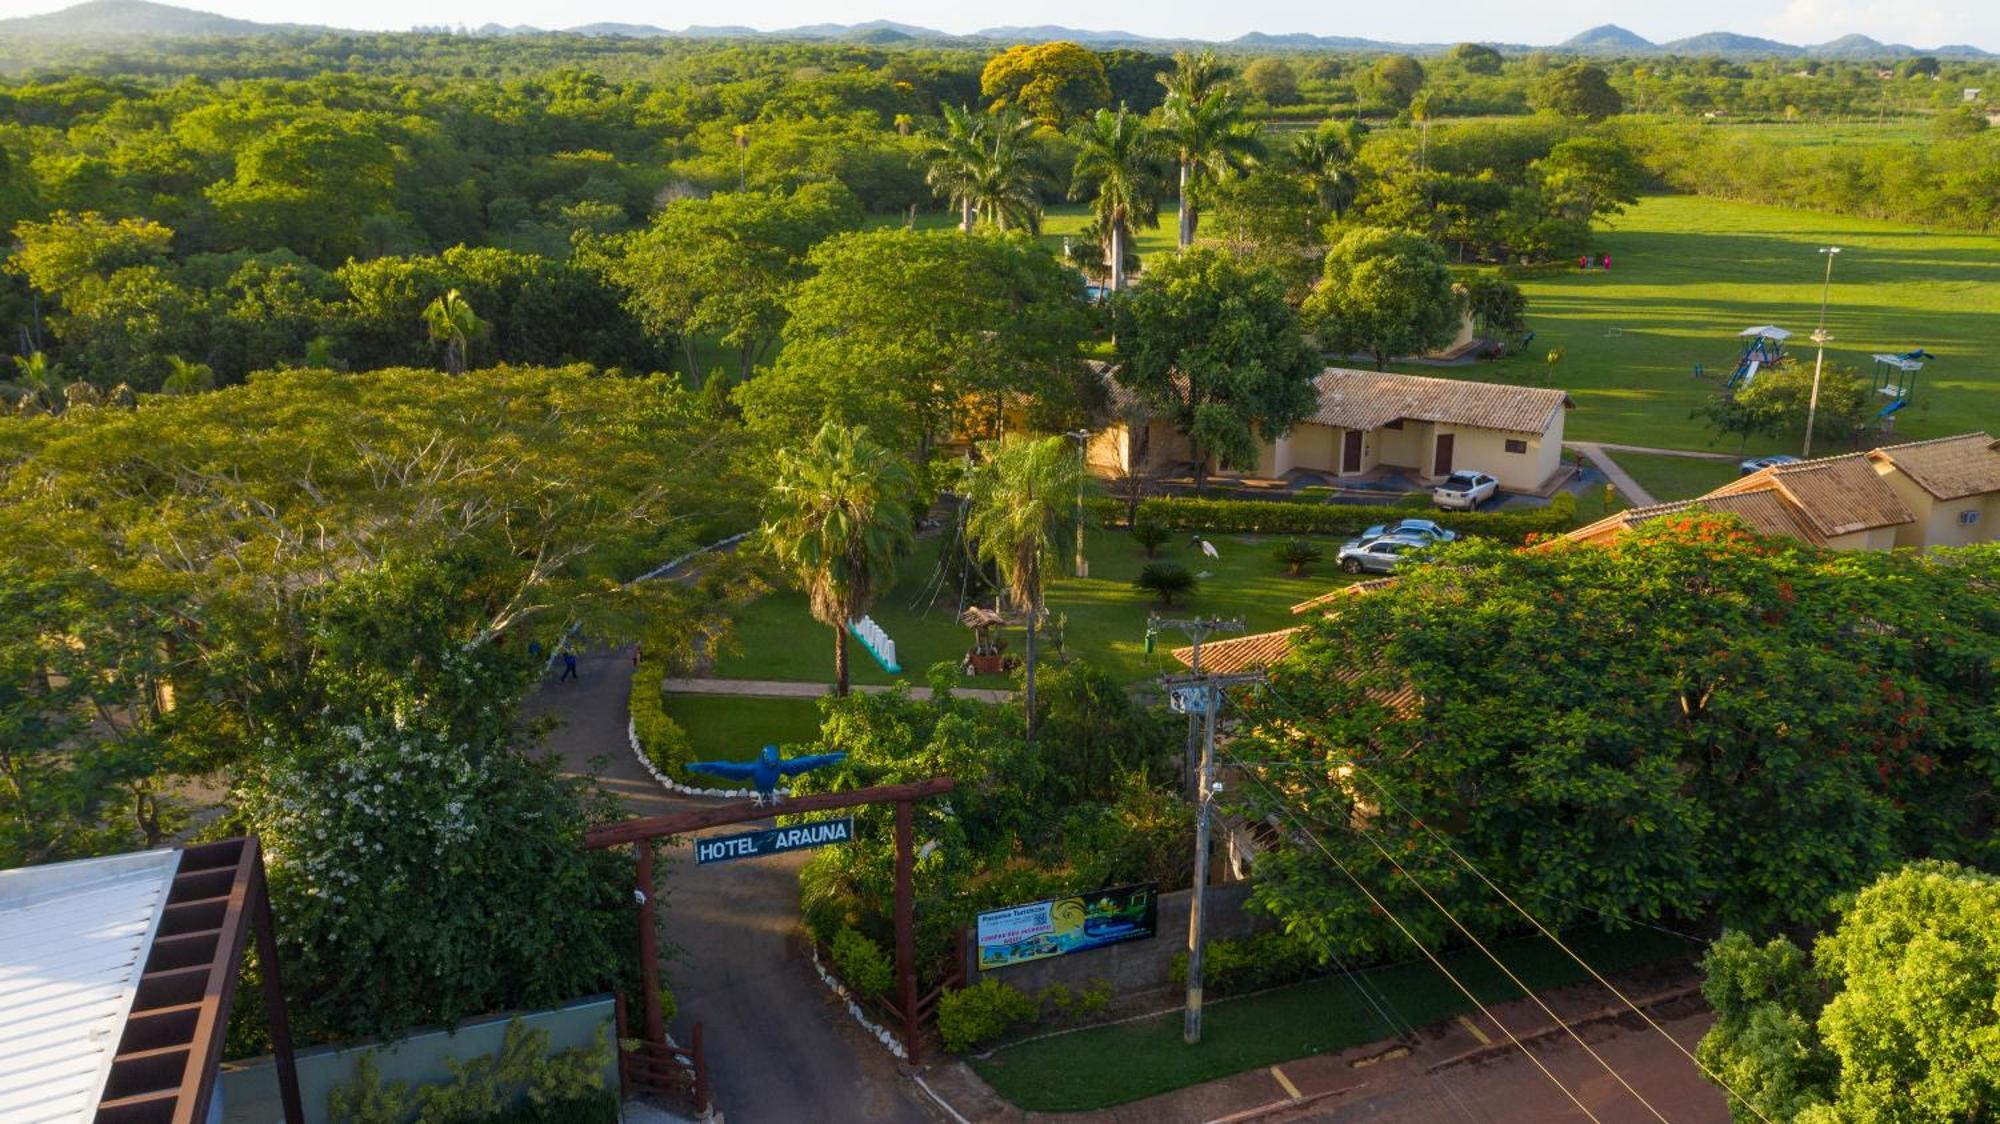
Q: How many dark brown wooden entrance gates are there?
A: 1